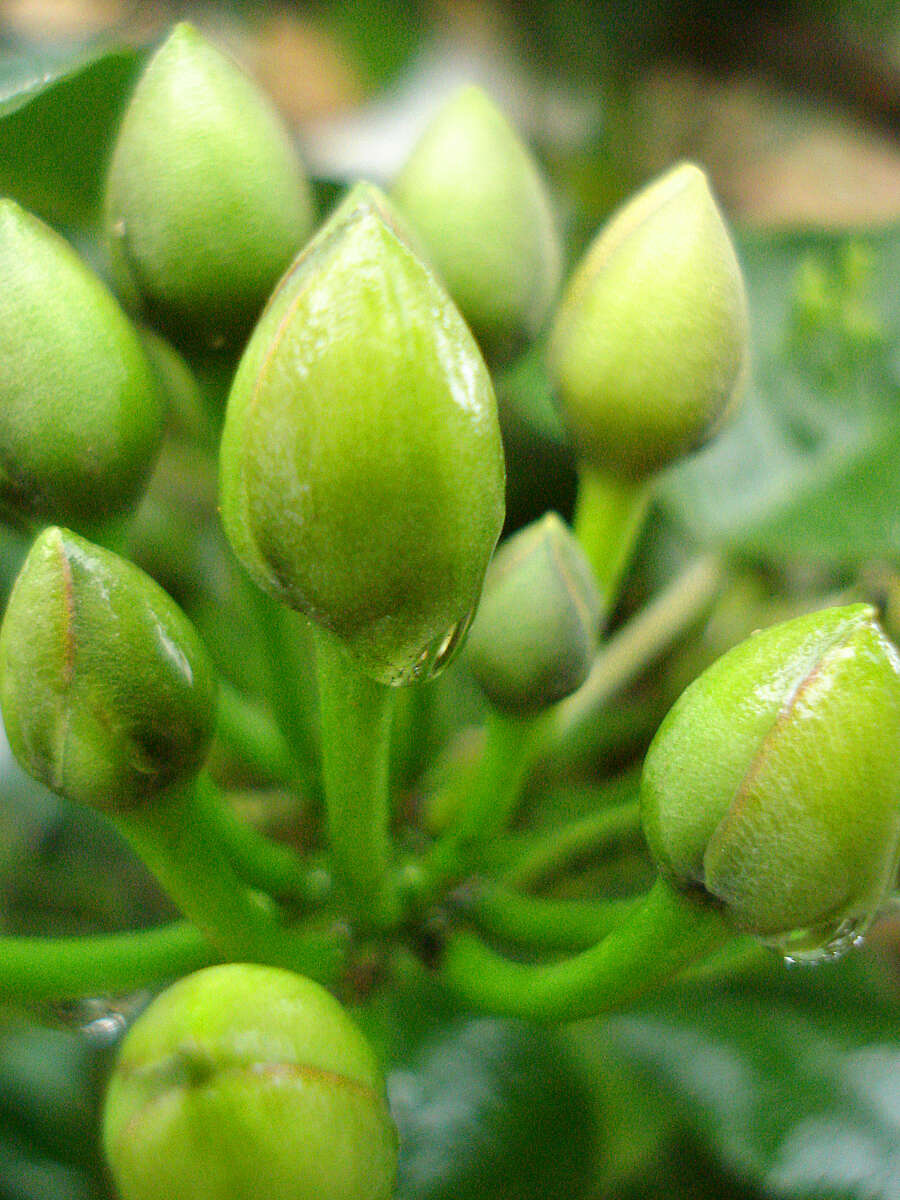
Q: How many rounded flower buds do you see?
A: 9